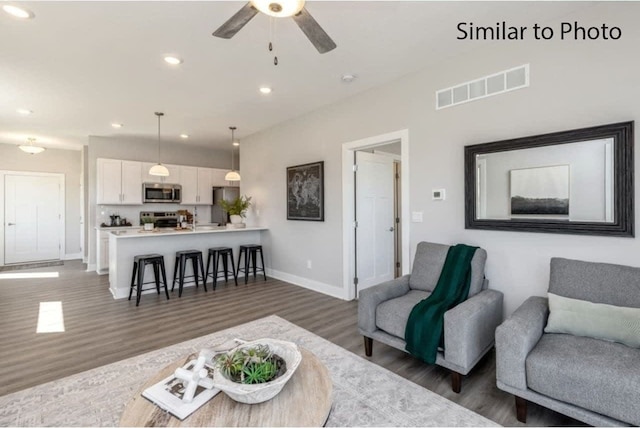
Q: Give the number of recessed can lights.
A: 7